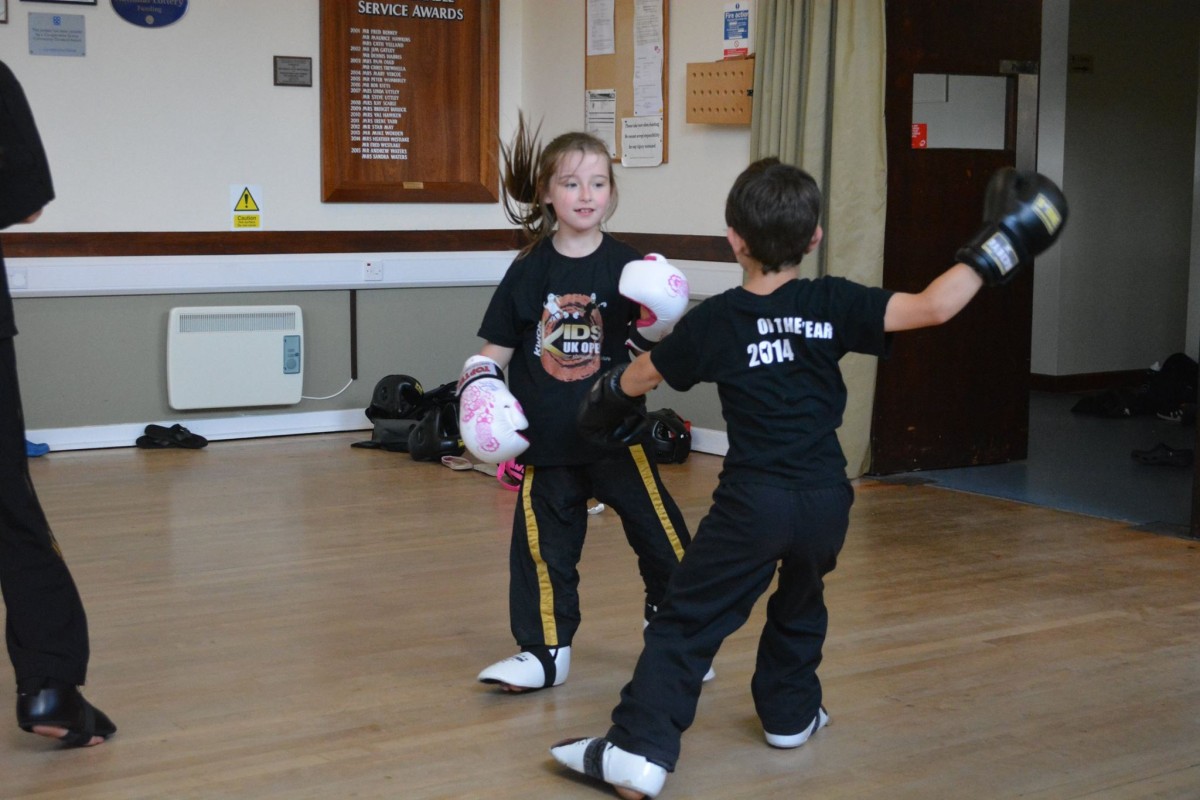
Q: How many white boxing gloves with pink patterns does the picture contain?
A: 2